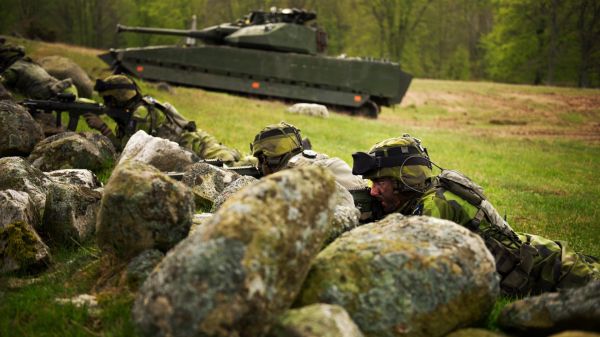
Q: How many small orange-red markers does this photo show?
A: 3